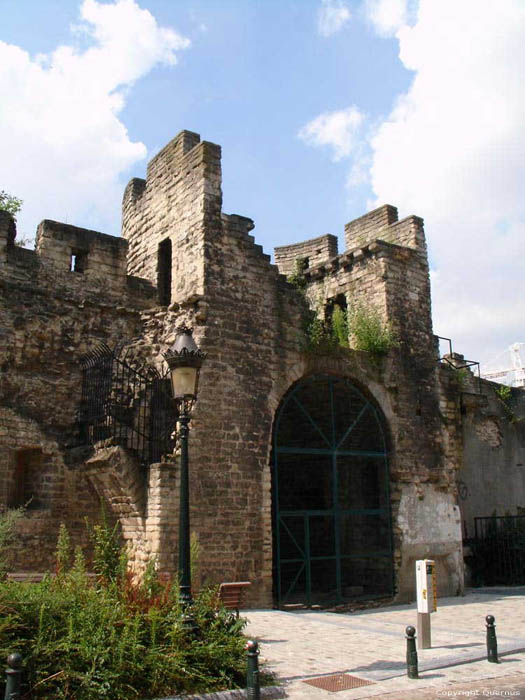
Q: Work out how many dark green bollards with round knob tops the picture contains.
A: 4